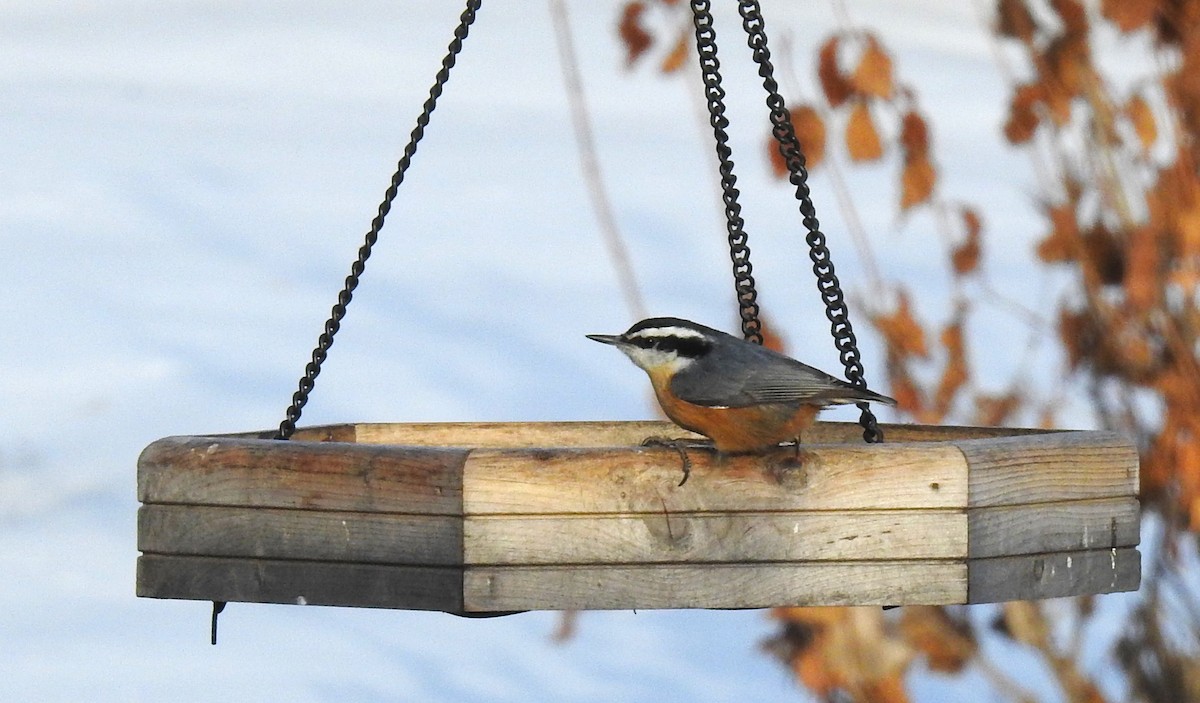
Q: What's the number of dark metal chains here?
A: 3